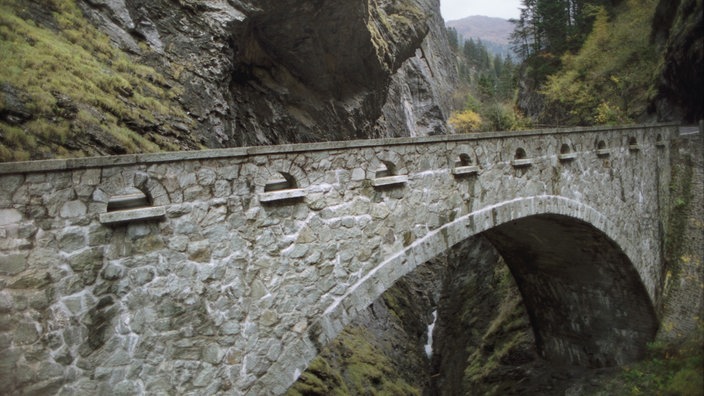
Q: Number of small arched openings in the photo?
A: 9